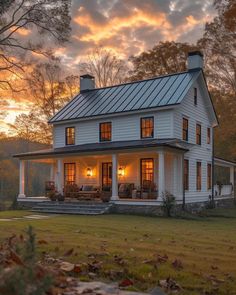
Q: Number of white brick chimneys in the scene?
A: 2